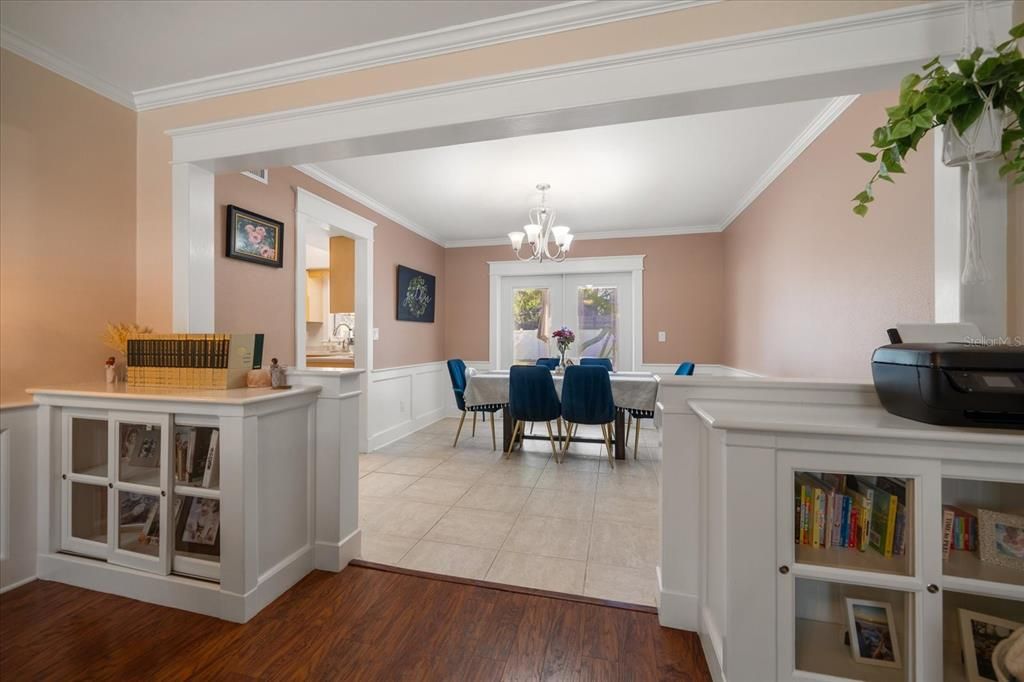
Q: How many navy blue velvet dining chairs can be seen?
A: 6